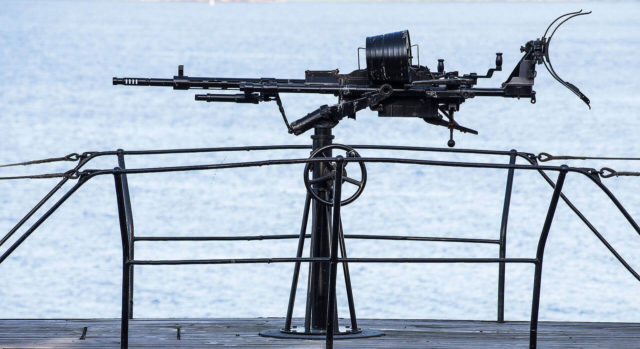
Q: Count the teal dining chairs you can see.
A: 0